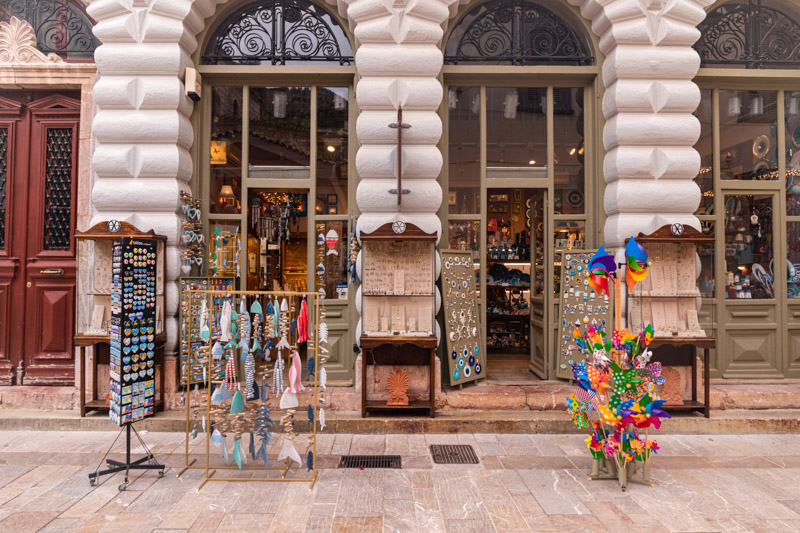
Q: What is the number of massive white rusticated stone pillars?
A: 3